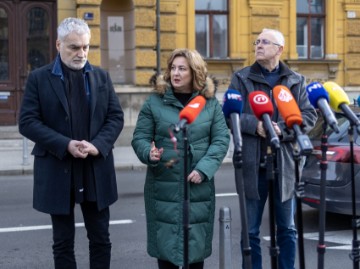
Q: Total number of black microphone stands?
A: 6